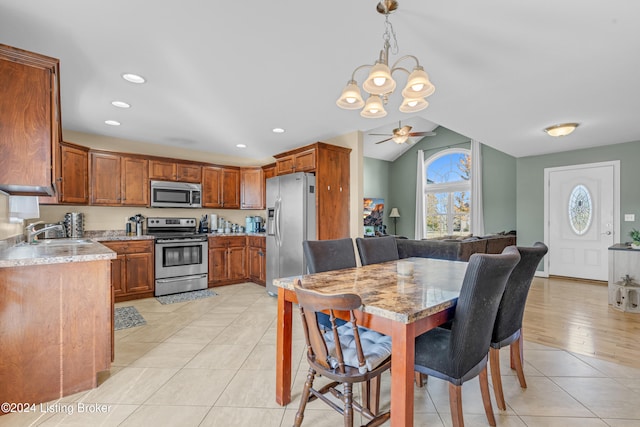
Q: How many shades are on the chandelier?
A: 5